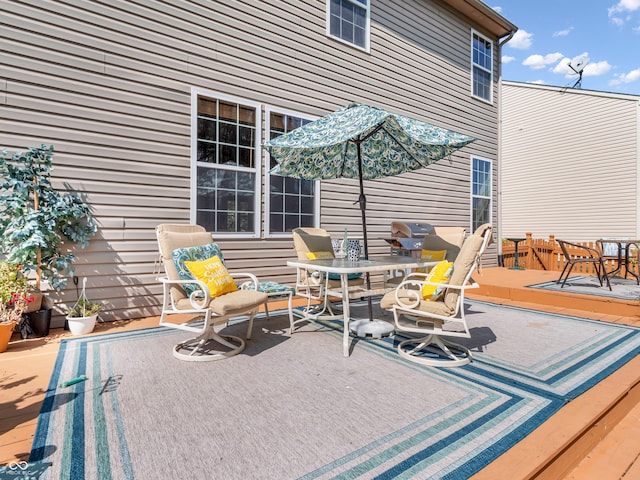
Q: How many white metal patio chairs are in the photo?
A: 4